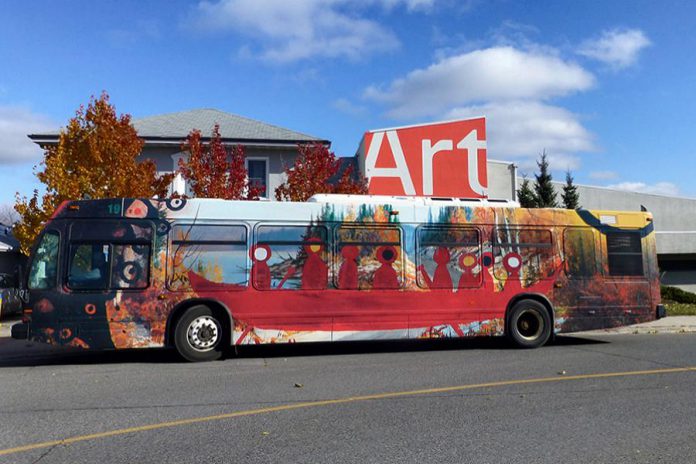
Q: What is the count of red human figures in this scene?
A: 8